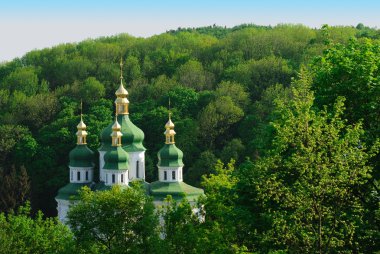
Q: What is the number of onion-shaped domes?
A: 4